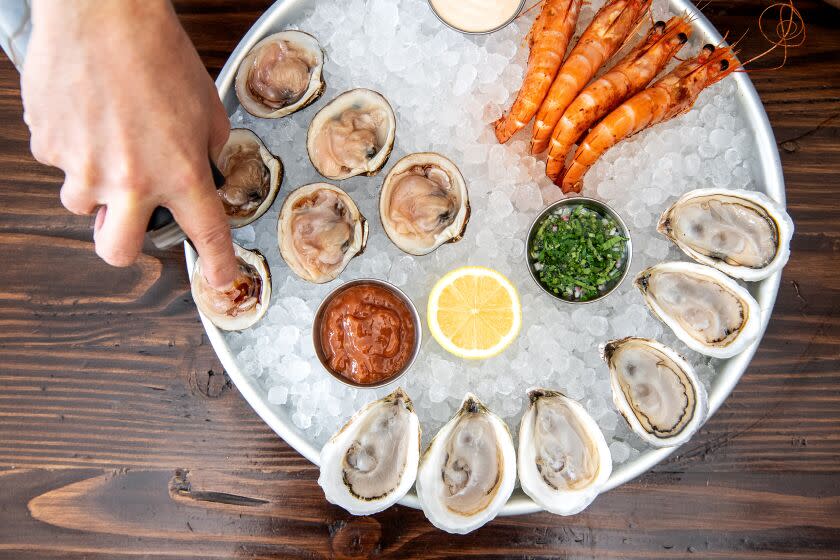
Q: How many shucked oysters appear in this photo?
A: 6